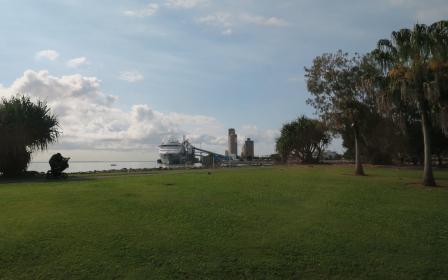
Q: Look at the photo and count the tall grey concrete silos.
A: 2